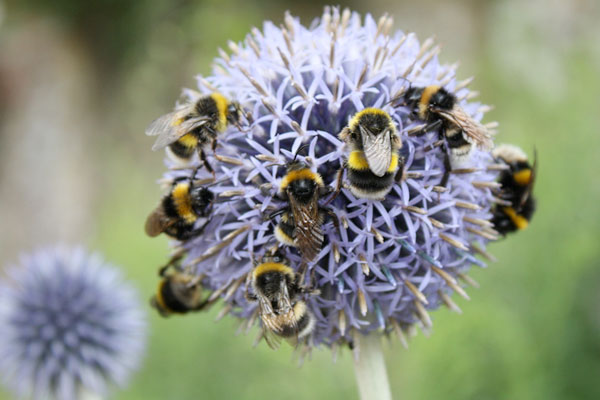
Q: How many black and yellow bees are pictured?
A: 8